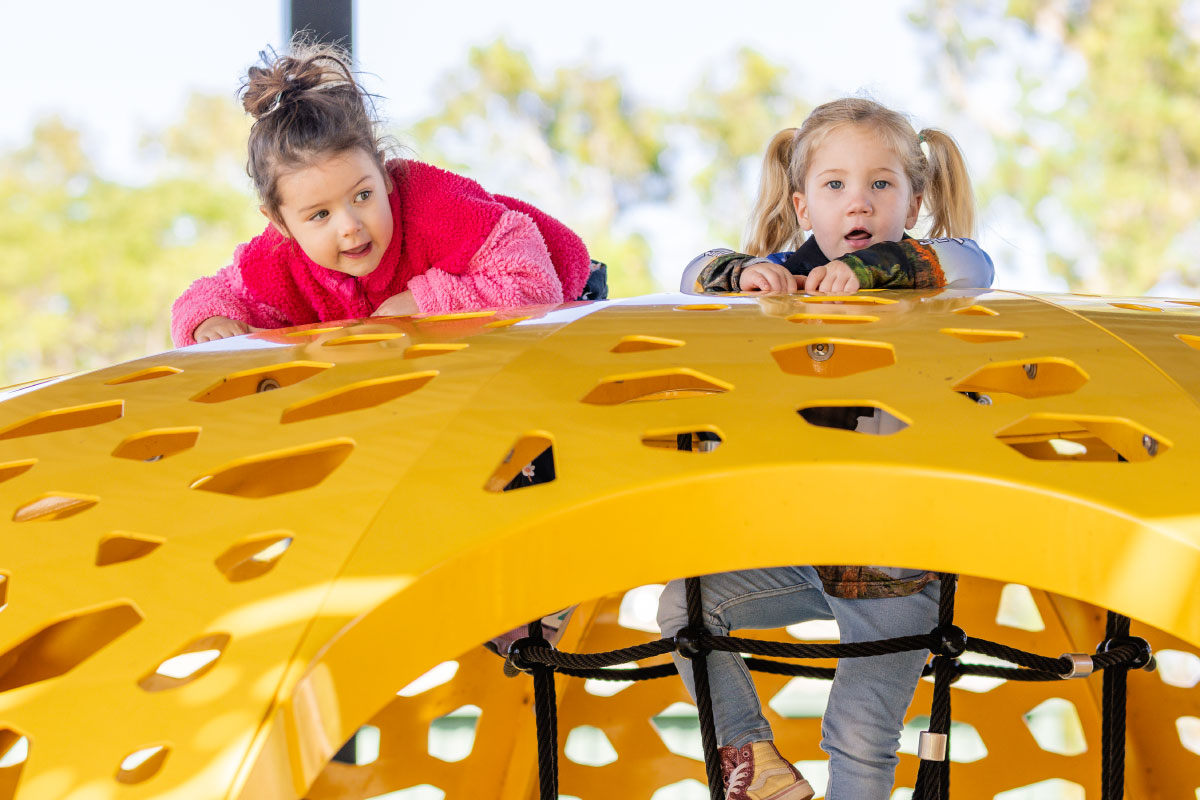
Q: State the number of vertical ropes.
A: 4